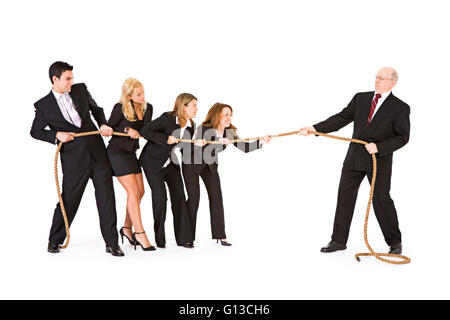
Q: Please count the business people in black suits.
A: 5